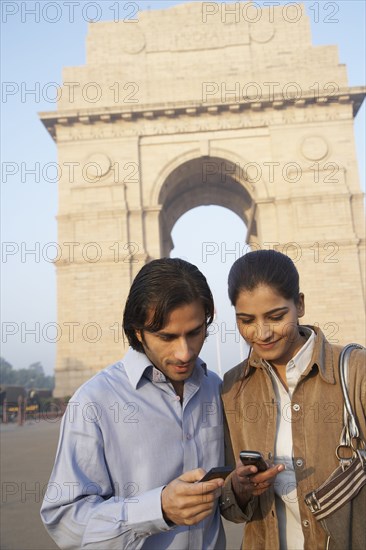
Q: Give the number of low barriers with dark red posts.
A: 1